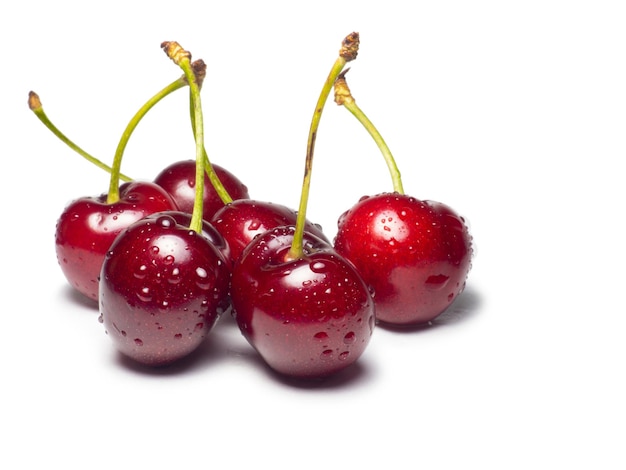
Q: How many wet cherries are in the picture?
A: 6